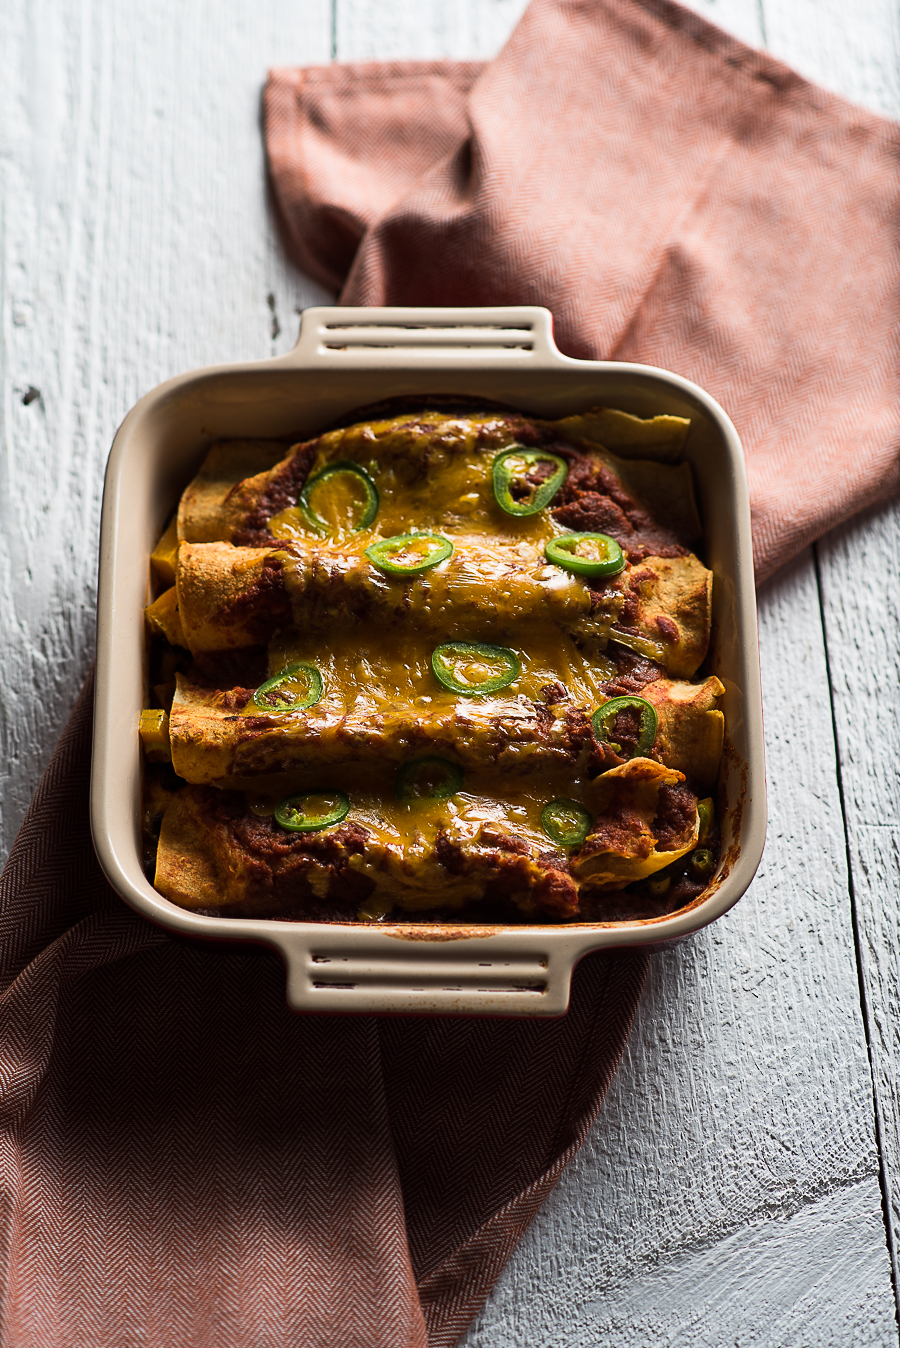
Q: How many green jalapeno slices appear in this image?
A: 10